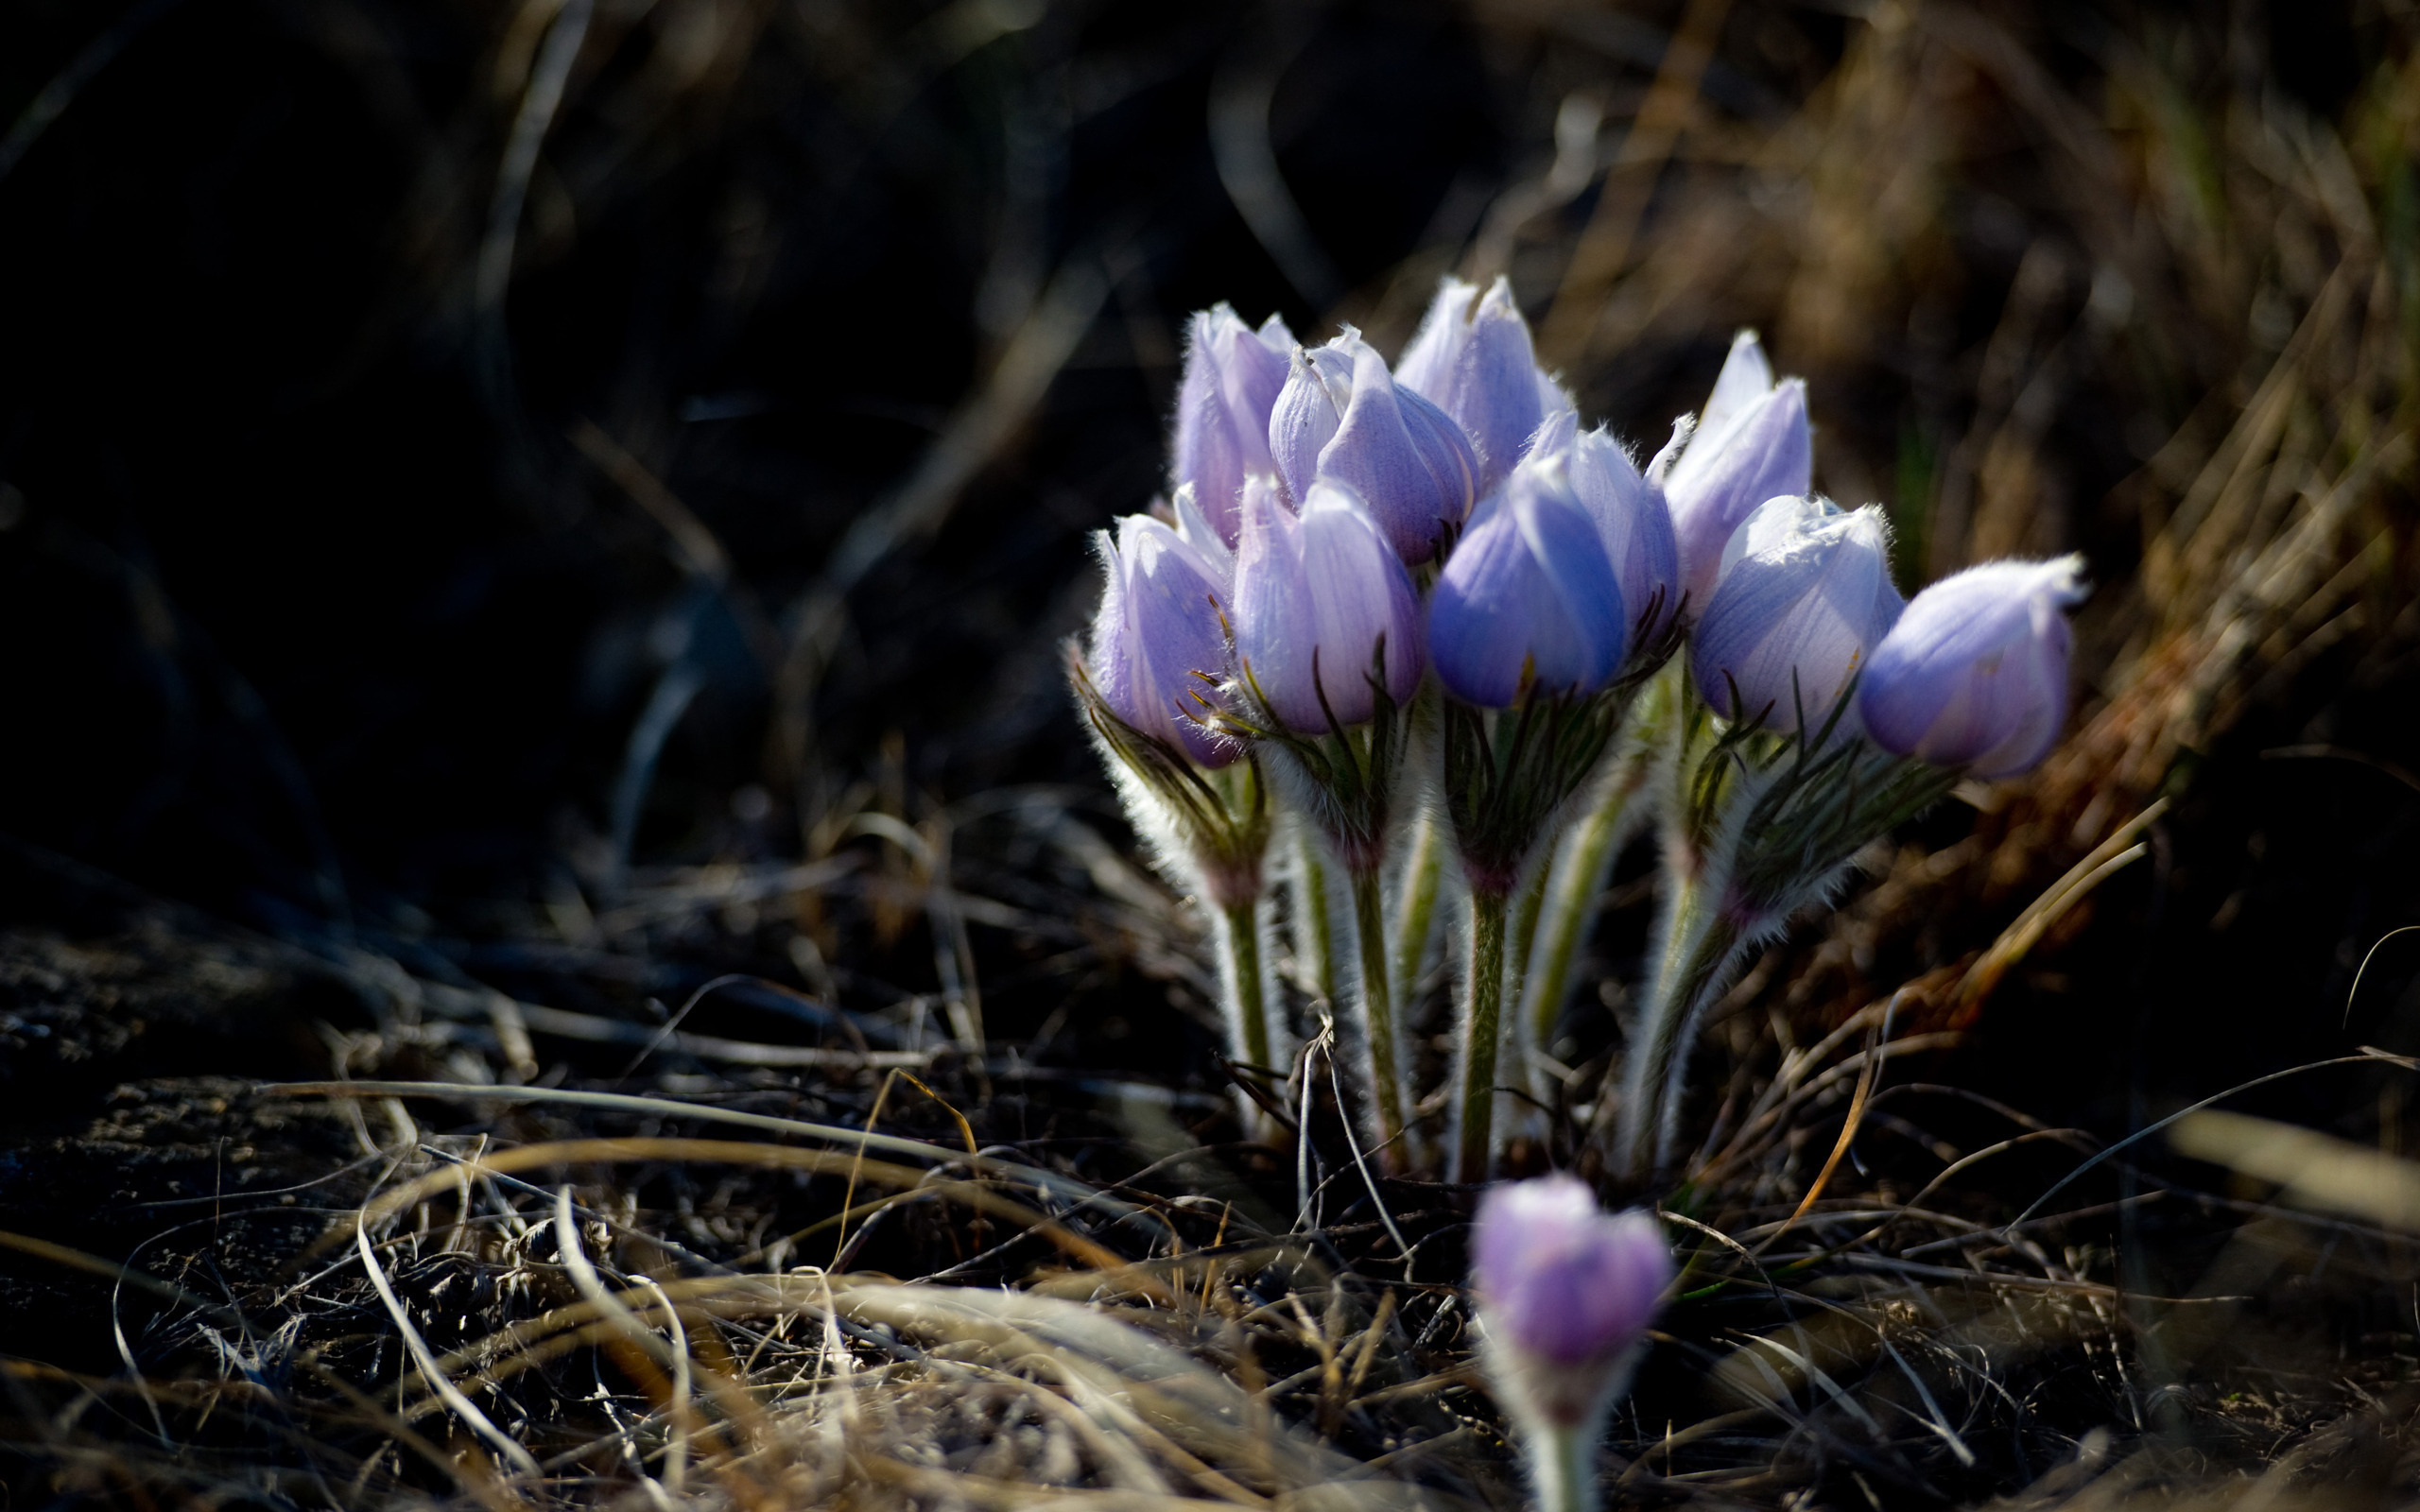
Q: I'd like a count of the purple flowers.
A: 11